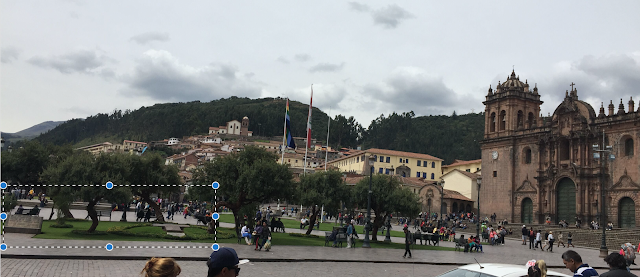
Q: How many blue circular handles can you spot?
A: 8